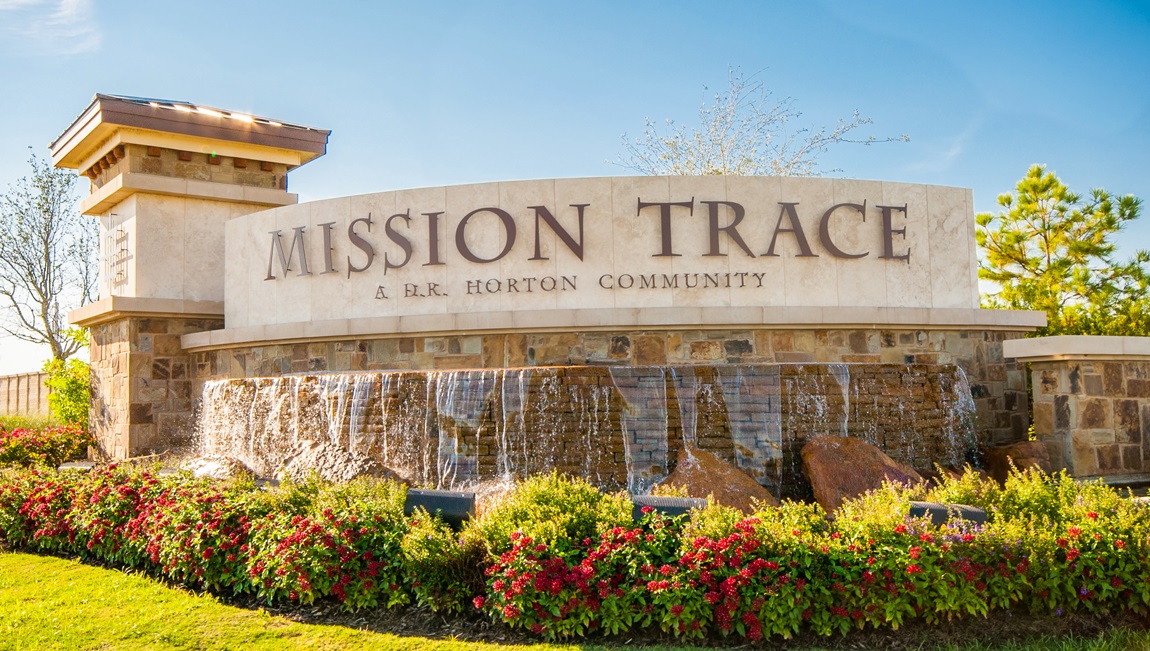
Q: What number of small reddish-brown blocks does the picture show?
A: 10